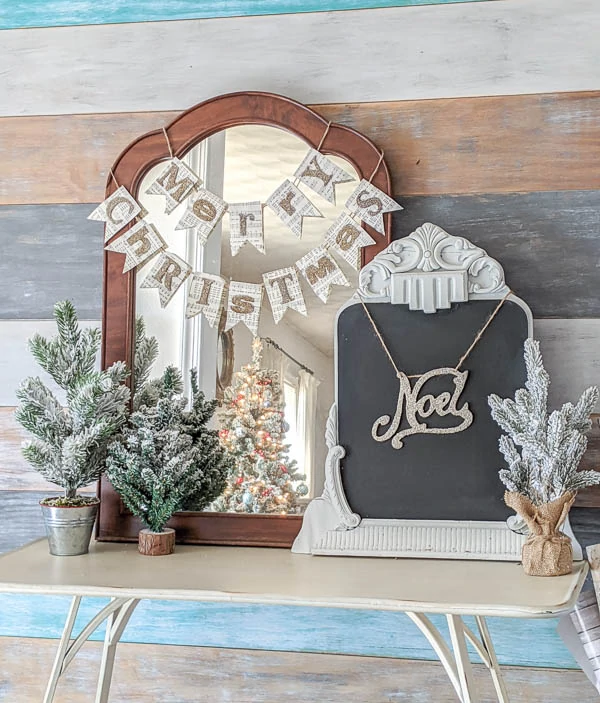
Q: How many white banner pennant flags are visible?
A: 14